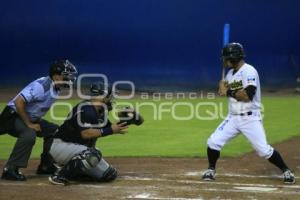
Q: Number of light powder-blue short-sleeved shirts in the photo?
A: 1